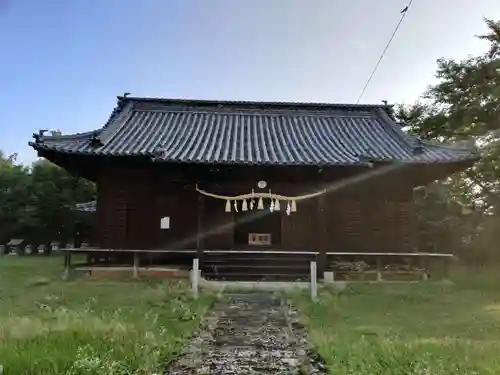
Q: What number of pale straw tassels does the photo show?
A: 5